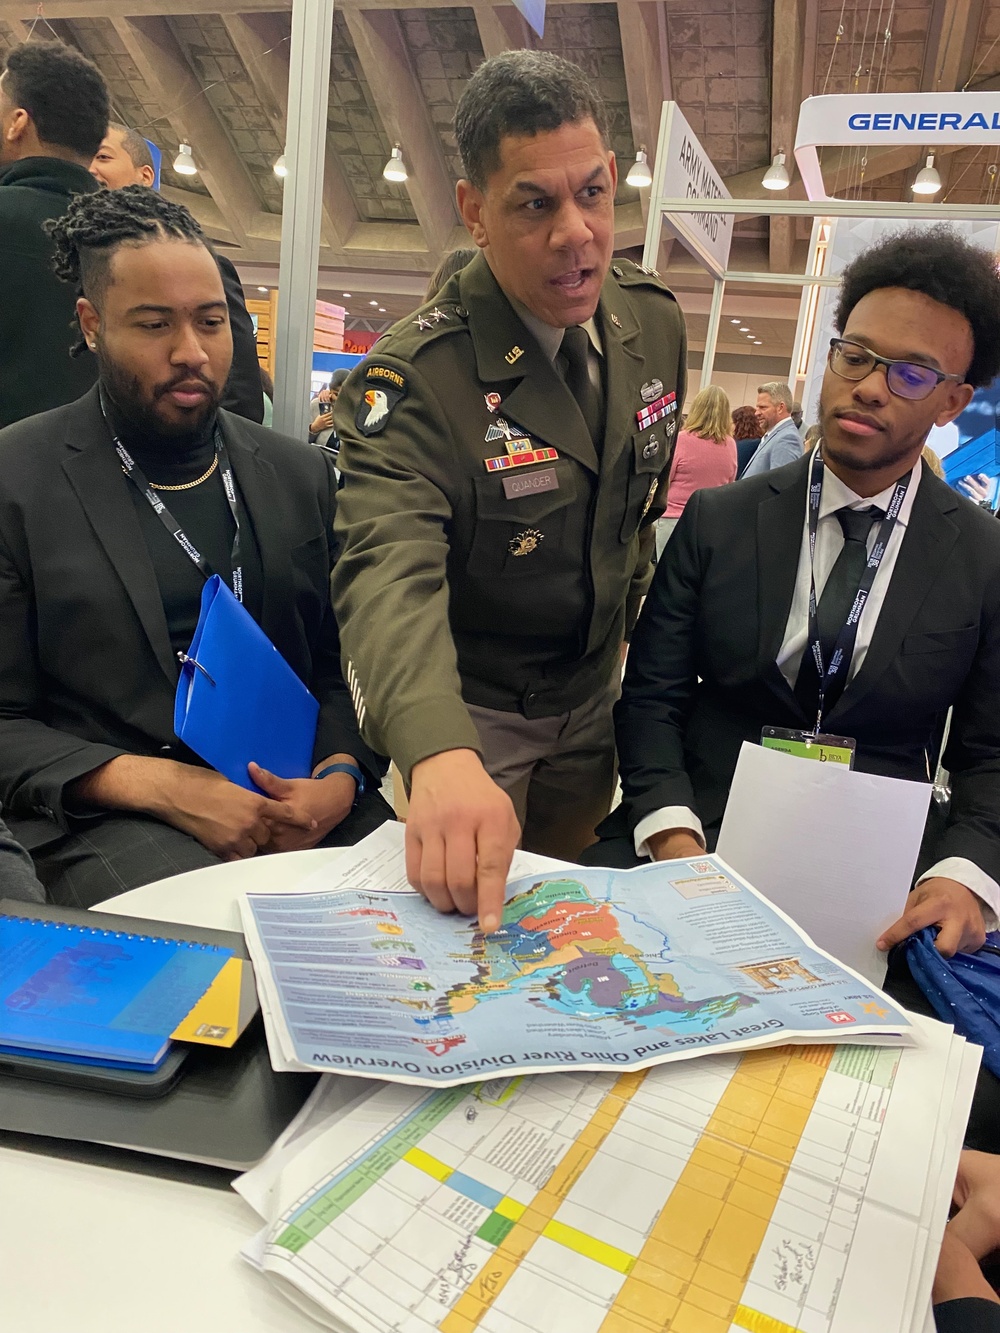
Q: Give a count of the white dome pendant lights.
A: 6